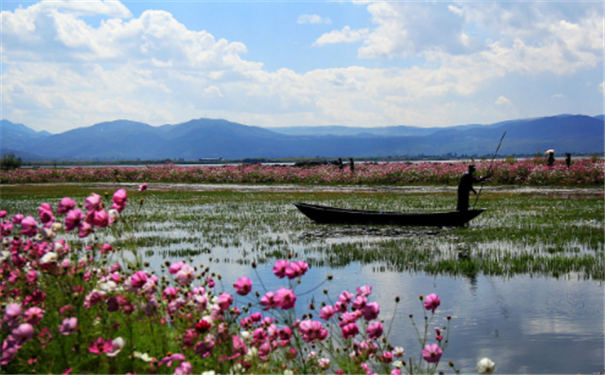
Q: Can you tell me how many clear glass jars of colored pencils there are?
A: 0